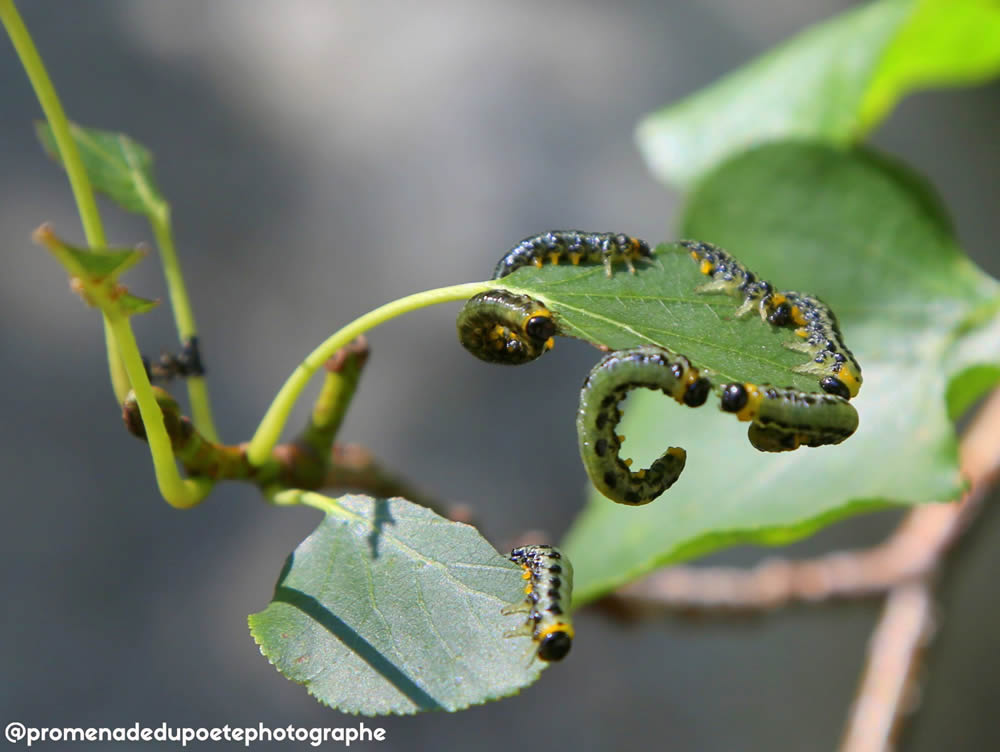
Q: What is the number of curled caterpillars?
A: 3